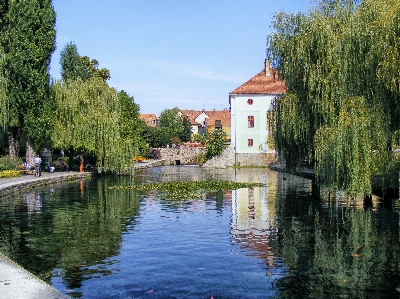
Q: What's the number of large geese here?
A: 0